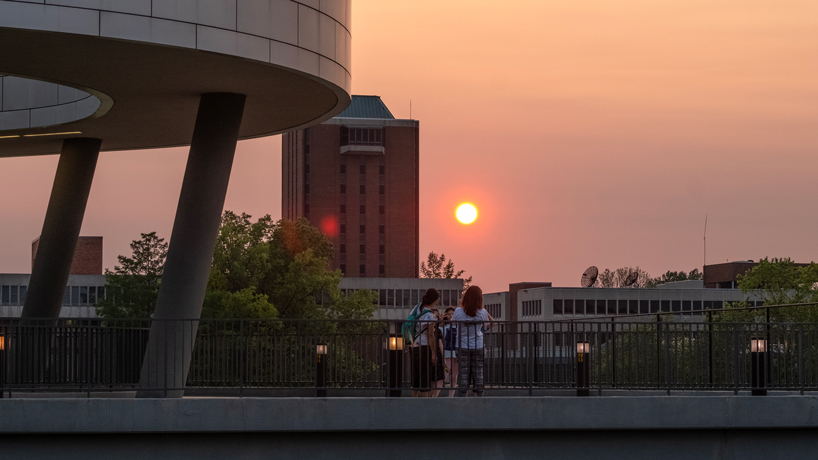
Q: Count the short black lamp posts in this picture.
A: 5